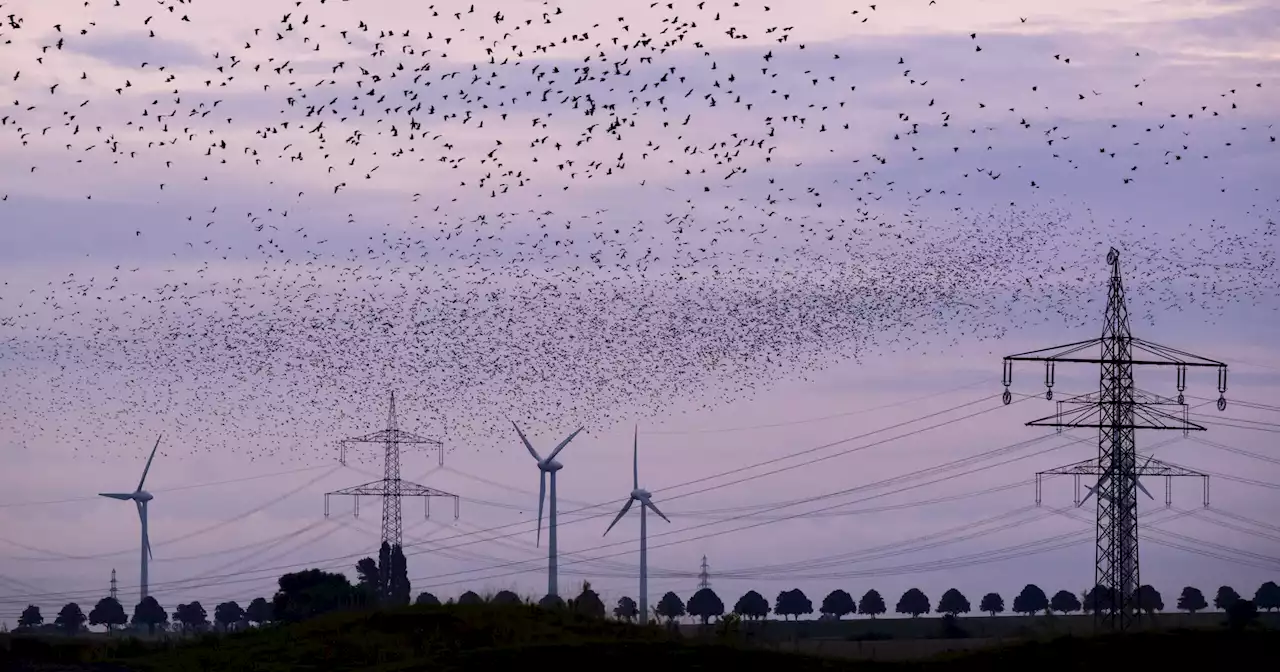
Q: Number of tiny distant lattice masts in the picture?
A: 2